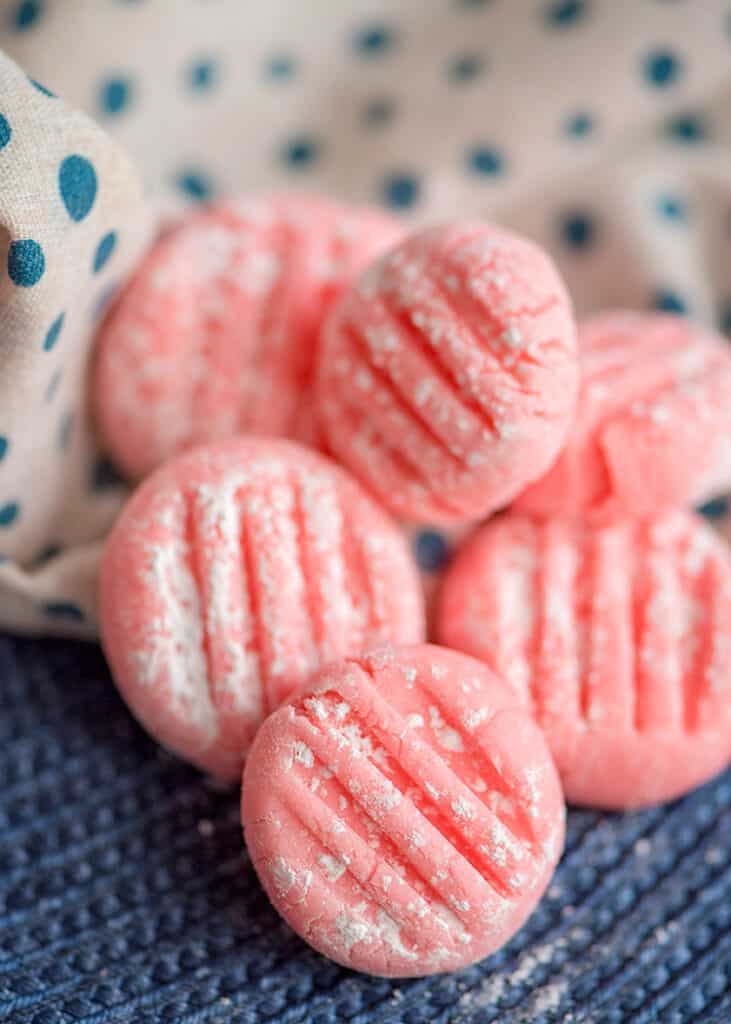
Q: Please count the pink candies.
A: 6